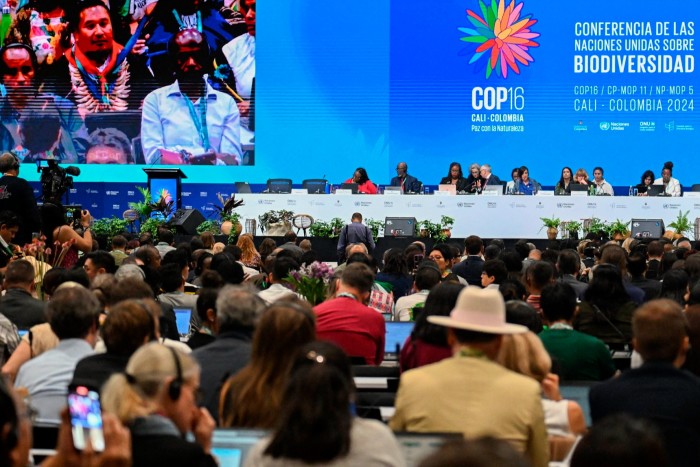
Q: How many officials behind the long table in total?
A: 12